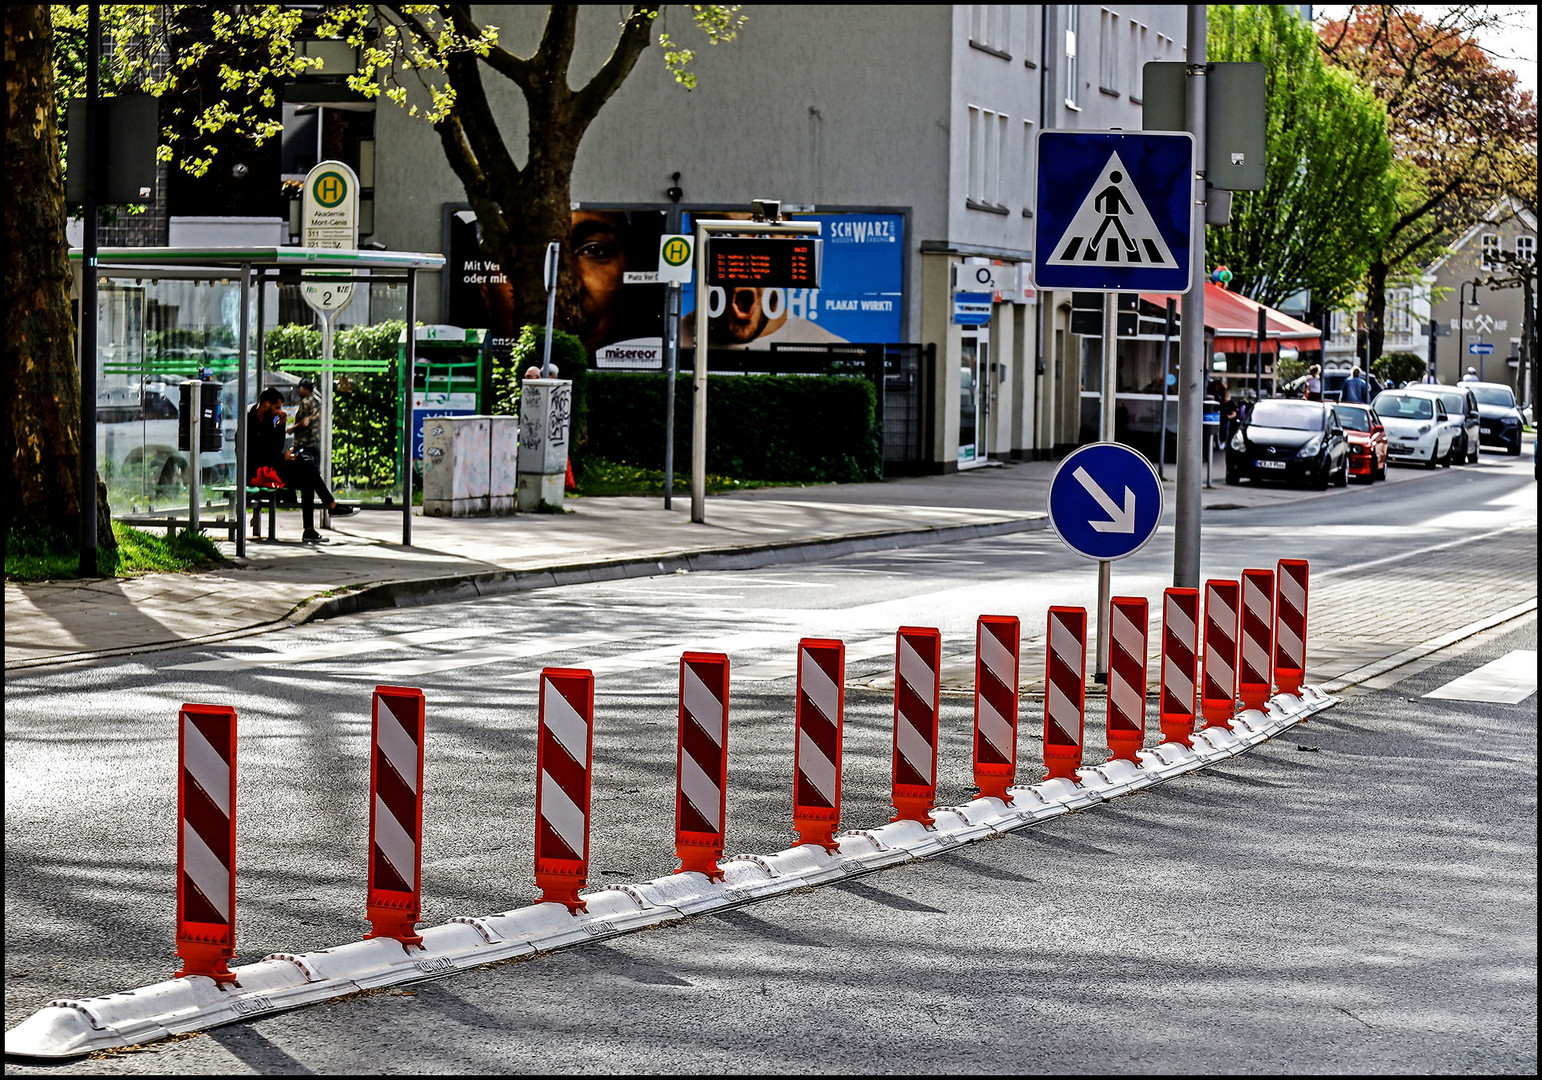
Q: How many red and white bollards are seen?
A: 13